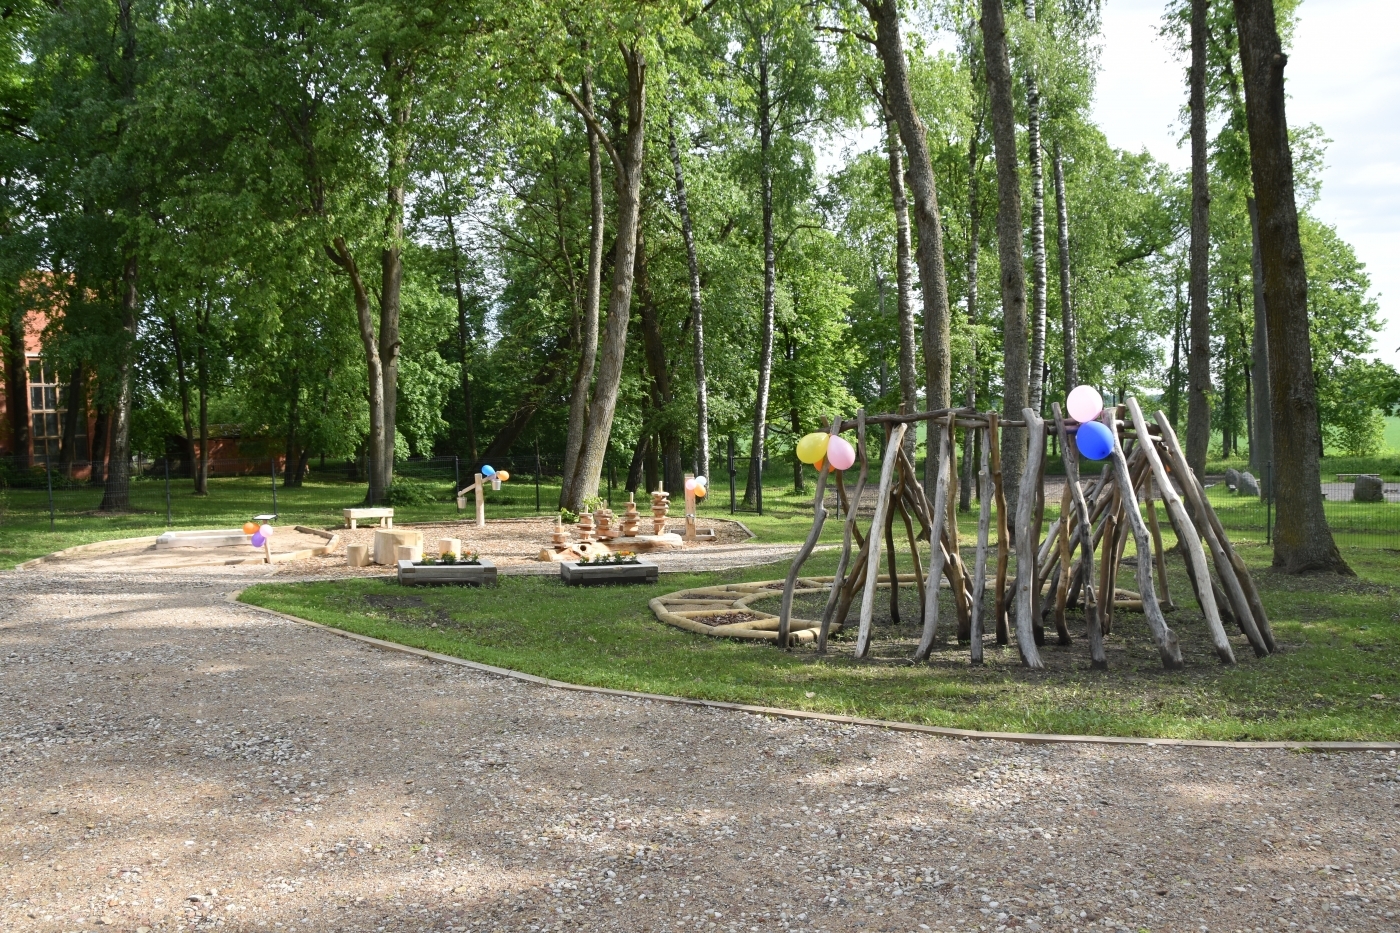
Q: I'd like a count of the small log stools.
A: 3